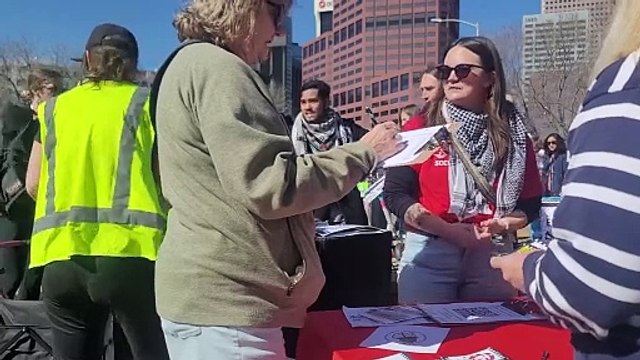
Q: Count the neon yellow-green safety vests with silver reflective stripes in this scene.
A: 1